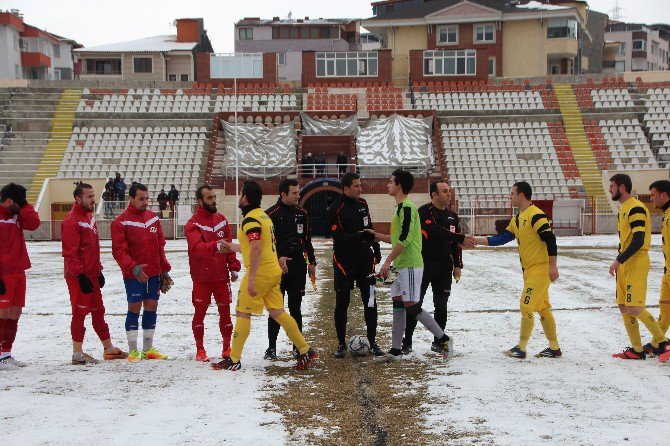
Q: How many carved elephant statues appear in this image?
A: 0